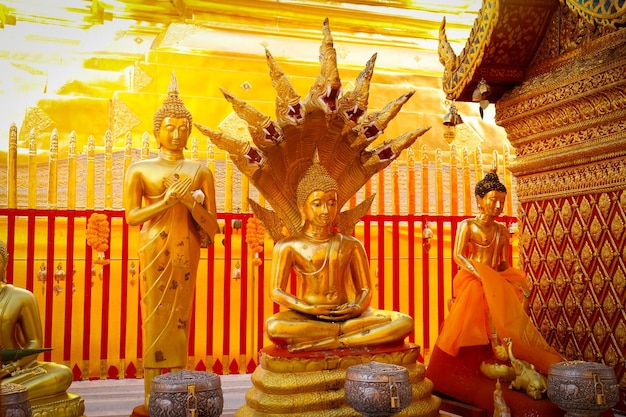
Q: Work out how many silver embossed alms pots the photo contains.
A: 4